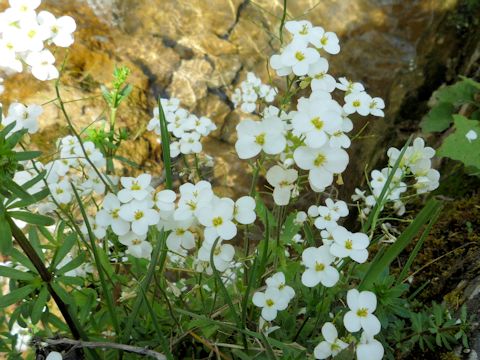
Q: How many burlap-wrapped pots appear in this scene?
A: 0